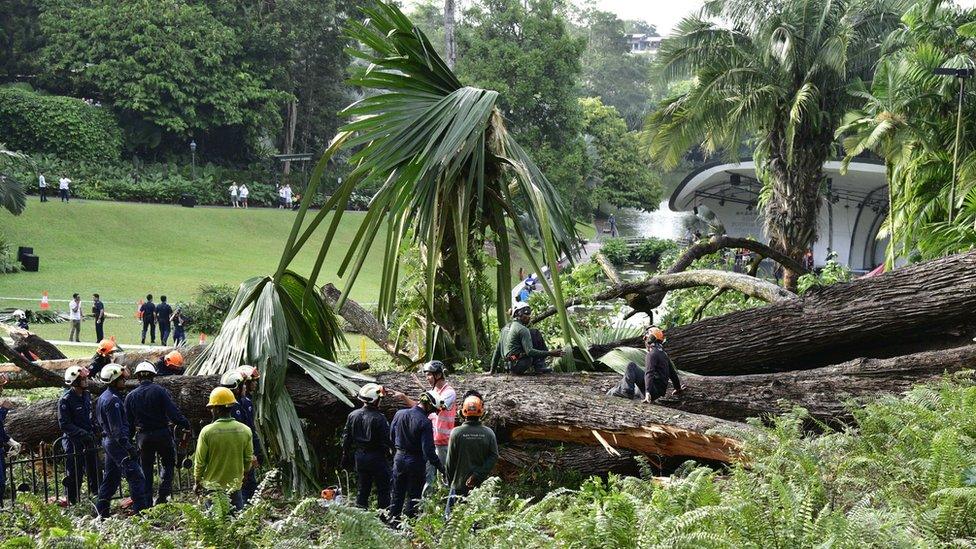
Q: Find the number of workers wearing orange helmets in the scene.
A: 4